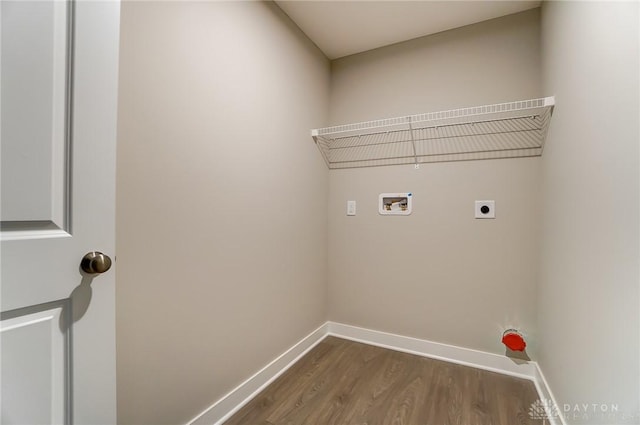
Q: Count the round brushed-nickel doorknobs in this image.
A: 1